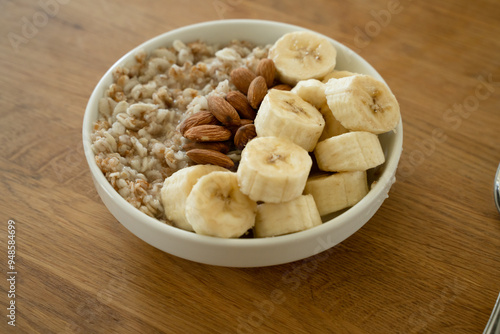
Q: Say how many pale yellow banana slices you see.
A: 12